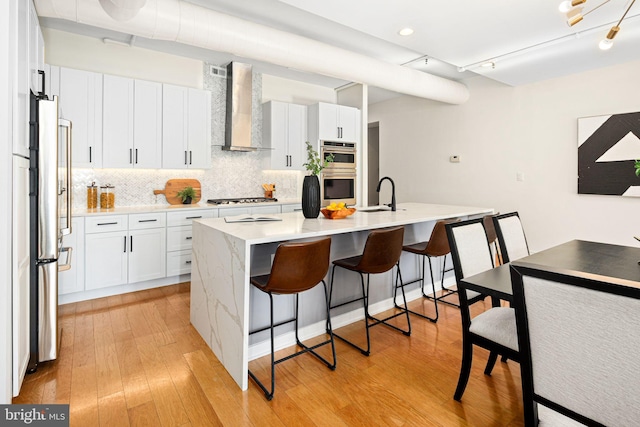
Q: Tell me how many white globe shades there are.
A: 2